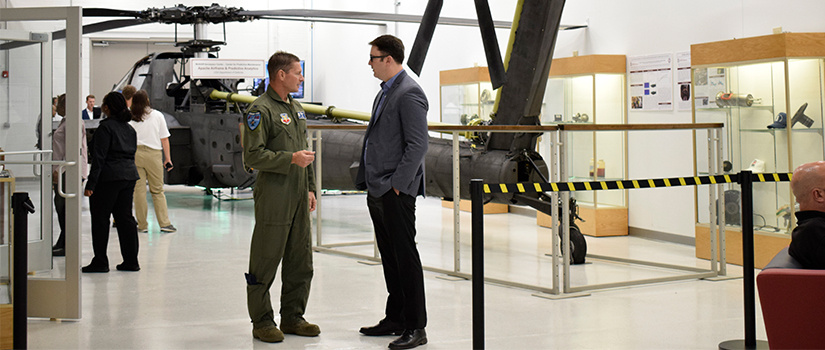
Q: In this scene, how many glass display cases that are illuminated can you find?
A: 3